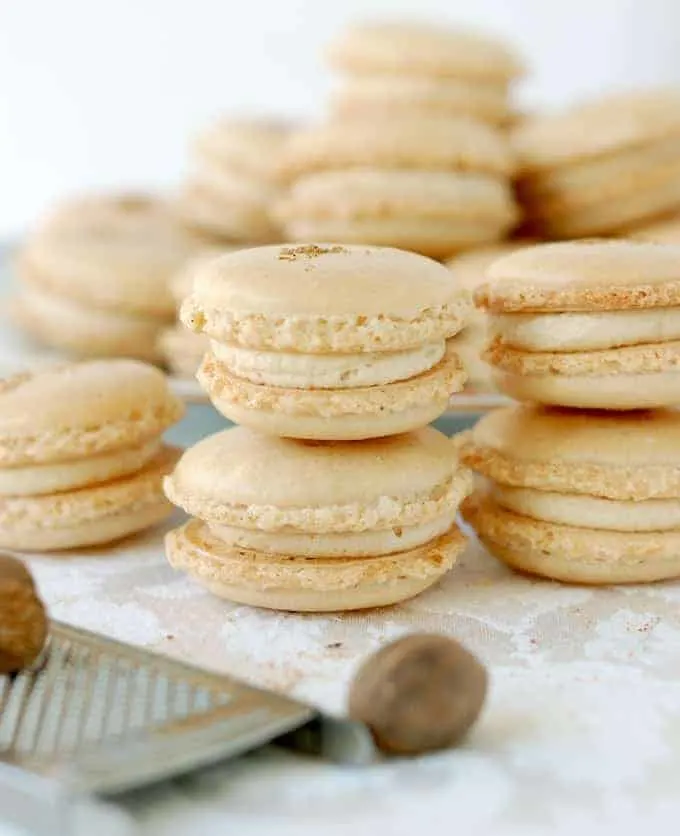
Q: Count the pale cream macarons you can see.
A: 13